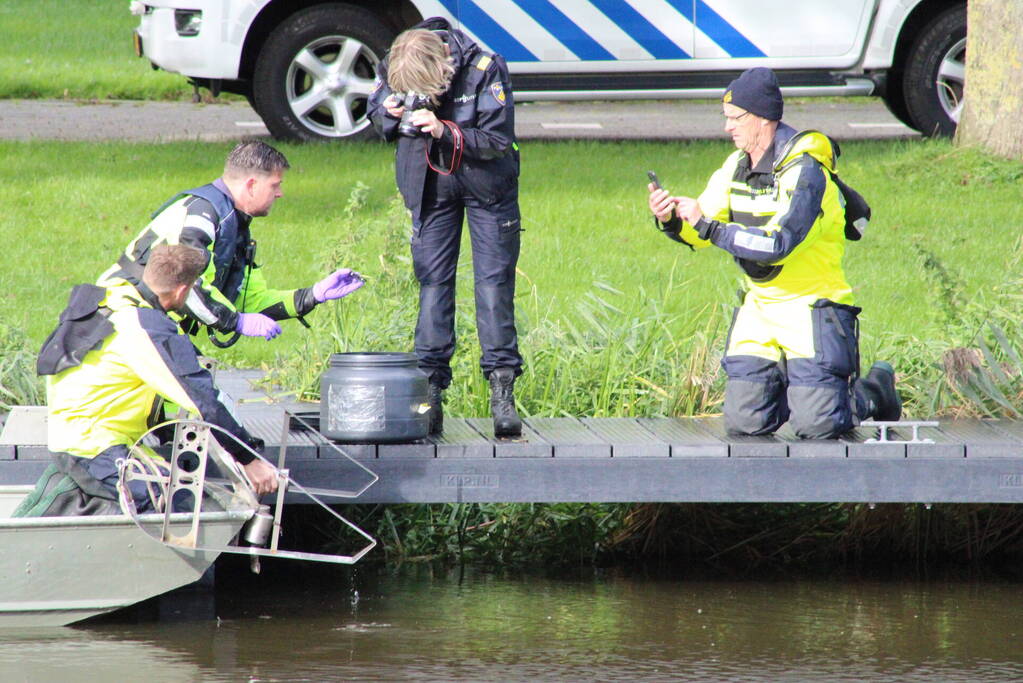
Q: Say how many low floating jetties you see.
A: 1